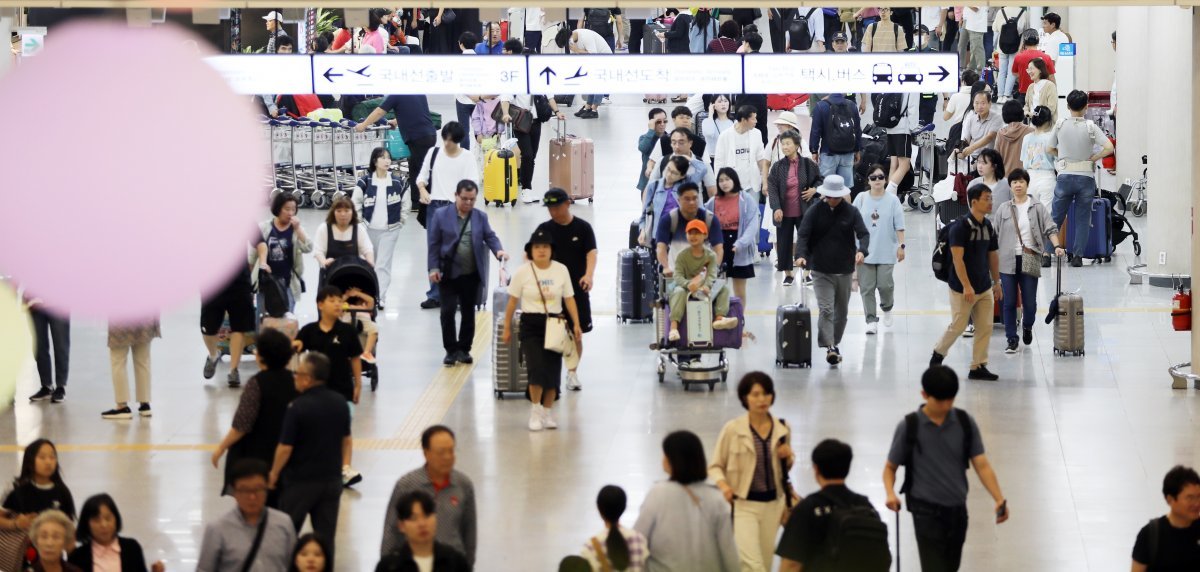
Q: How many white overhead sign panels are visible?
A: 4